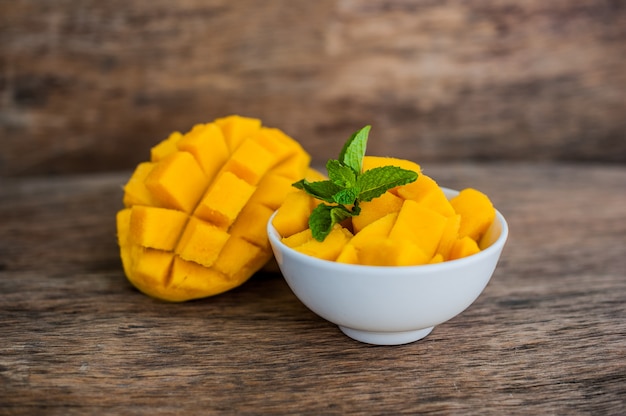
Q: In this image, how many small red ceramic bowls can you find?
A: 0